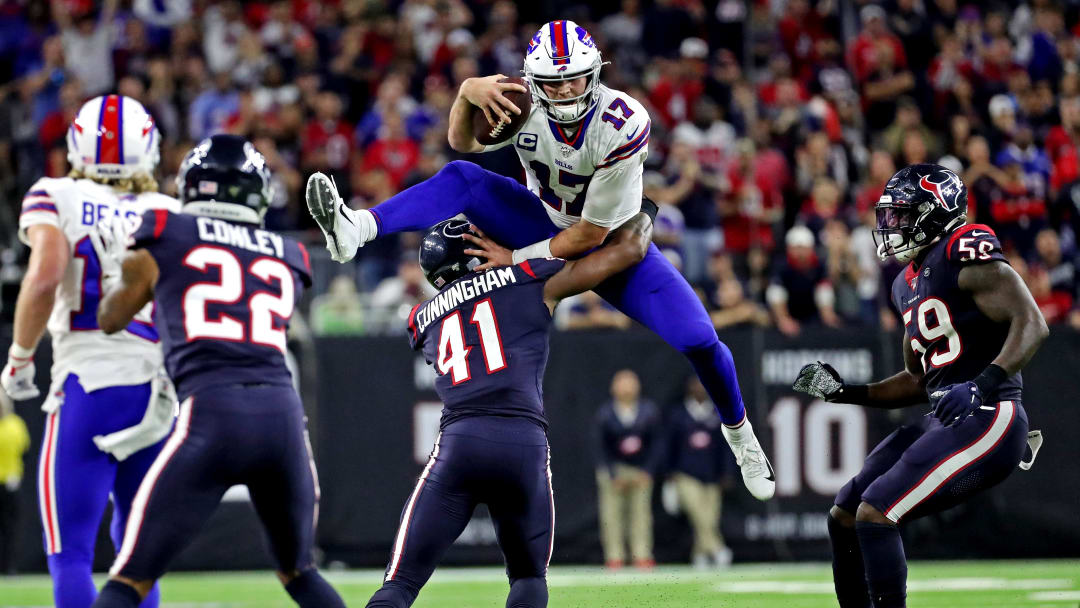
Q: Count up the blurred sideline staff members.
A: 2